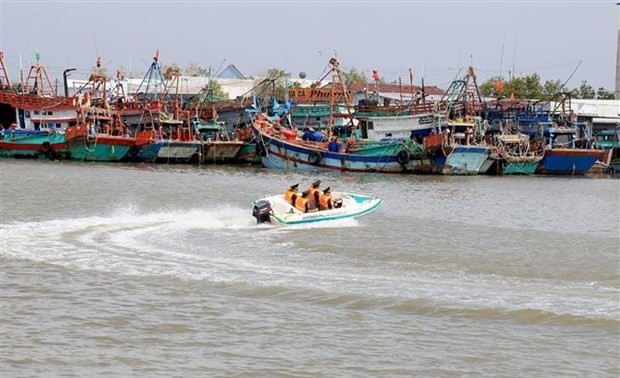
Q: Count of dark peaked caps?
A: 4